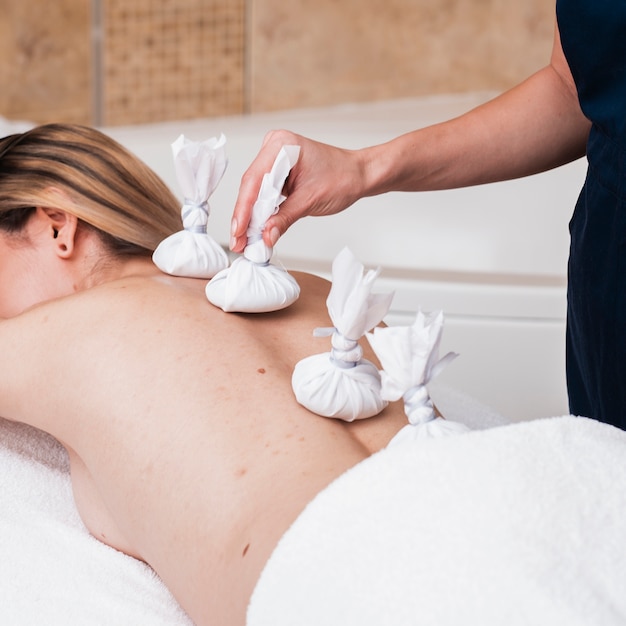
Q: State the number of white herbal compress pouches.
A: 4